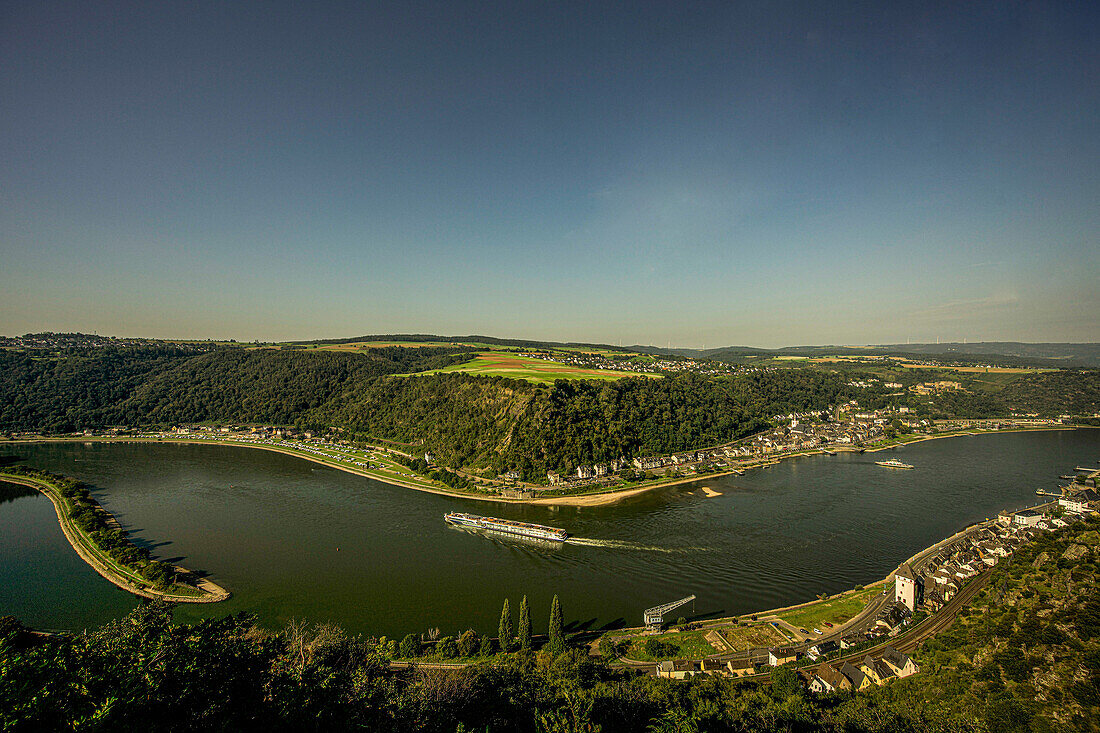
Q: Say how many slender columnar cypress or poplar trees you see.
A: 3